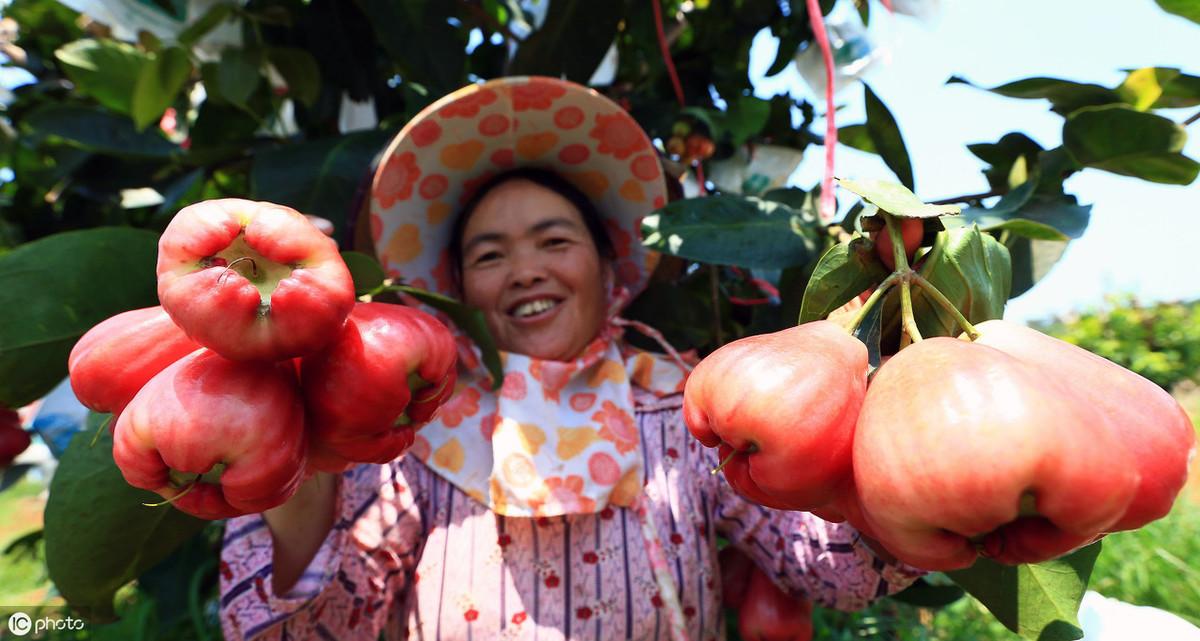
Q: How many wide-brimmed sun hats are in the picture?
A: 1